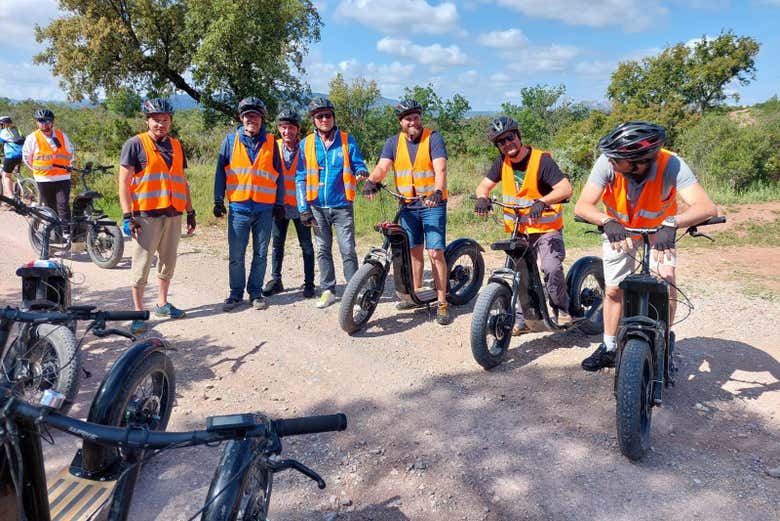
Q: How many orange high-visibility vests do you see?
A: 8